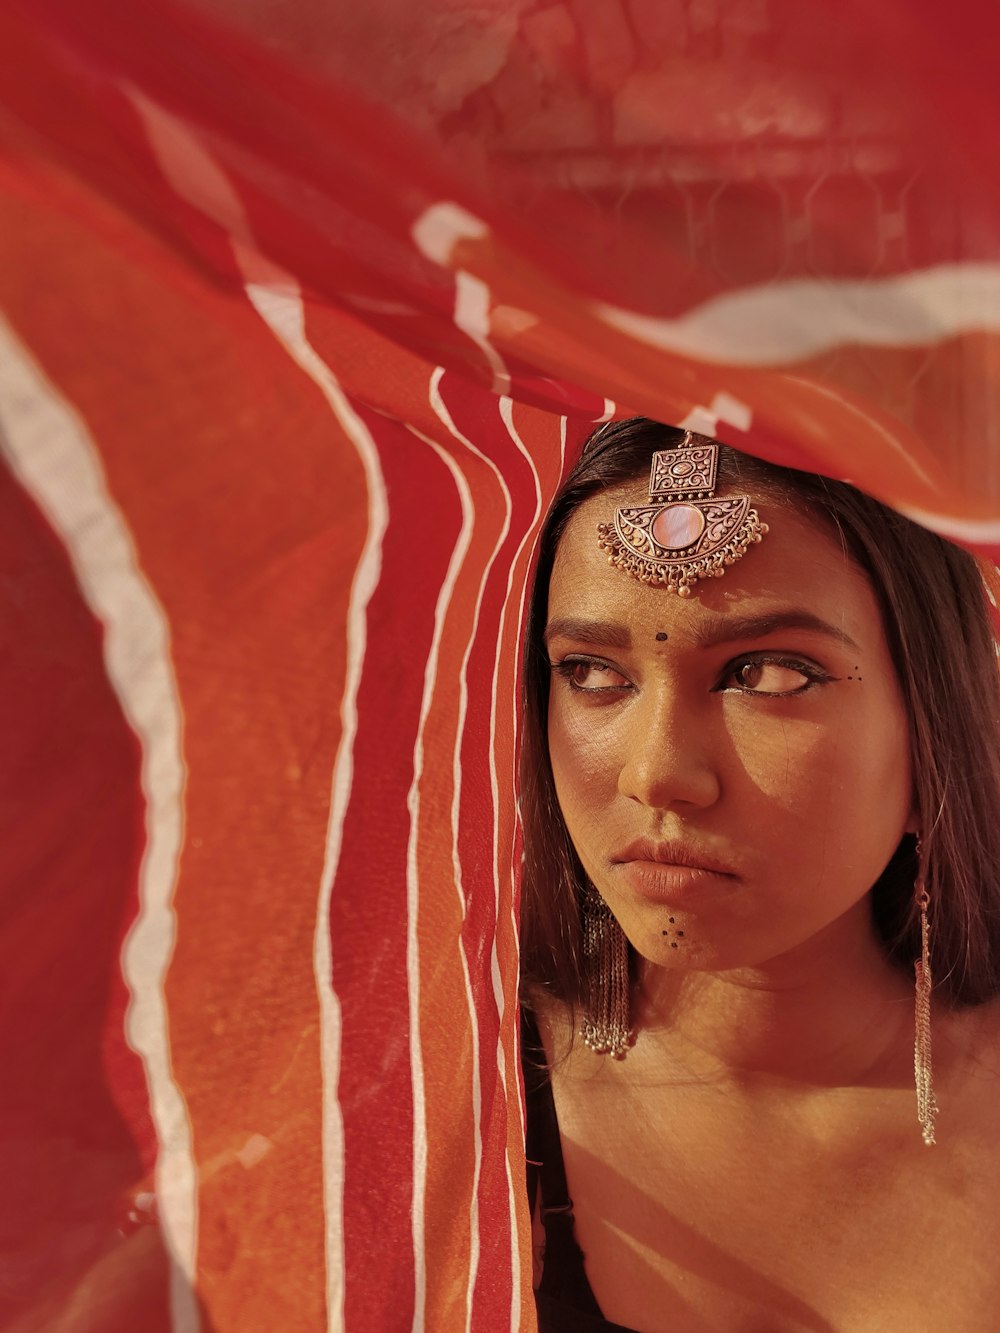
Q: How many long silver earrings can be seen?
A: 2